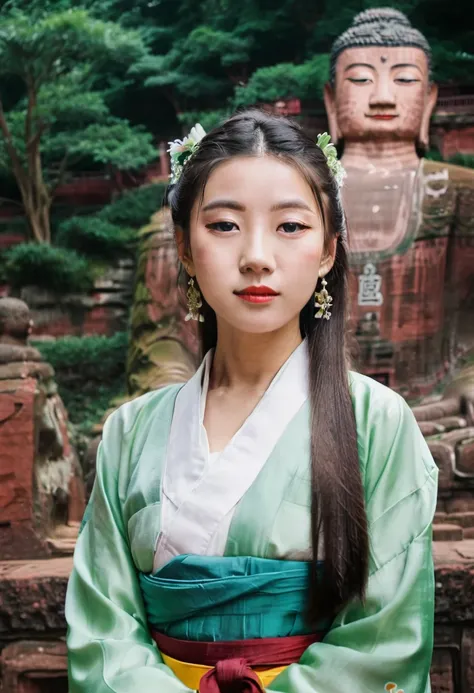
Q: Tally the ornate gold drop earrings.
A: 2